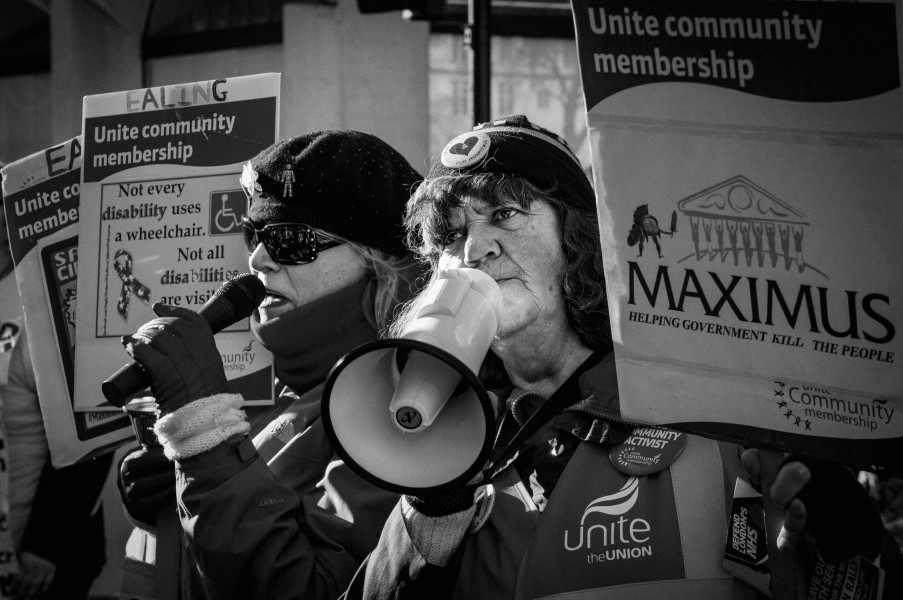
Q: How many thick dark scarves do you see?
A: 1